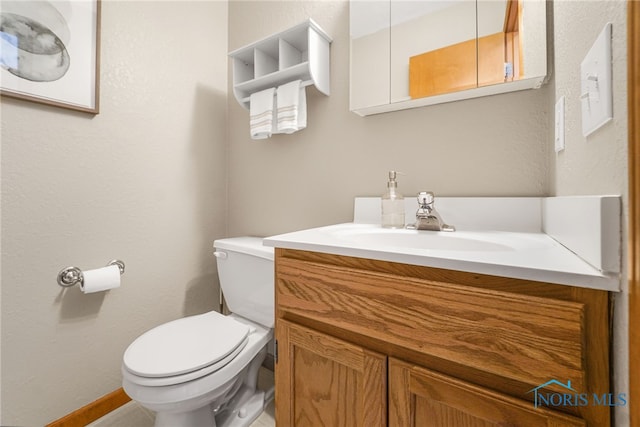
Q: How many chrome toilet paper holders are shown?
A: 1